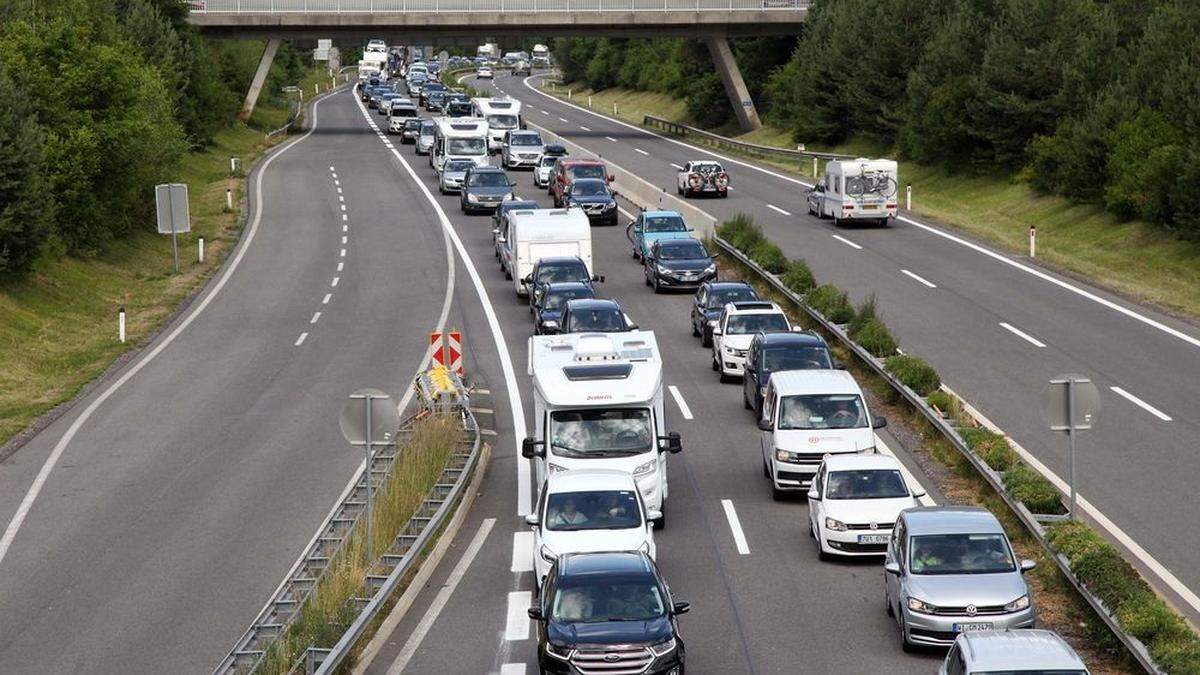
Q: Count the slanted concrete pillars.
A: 2